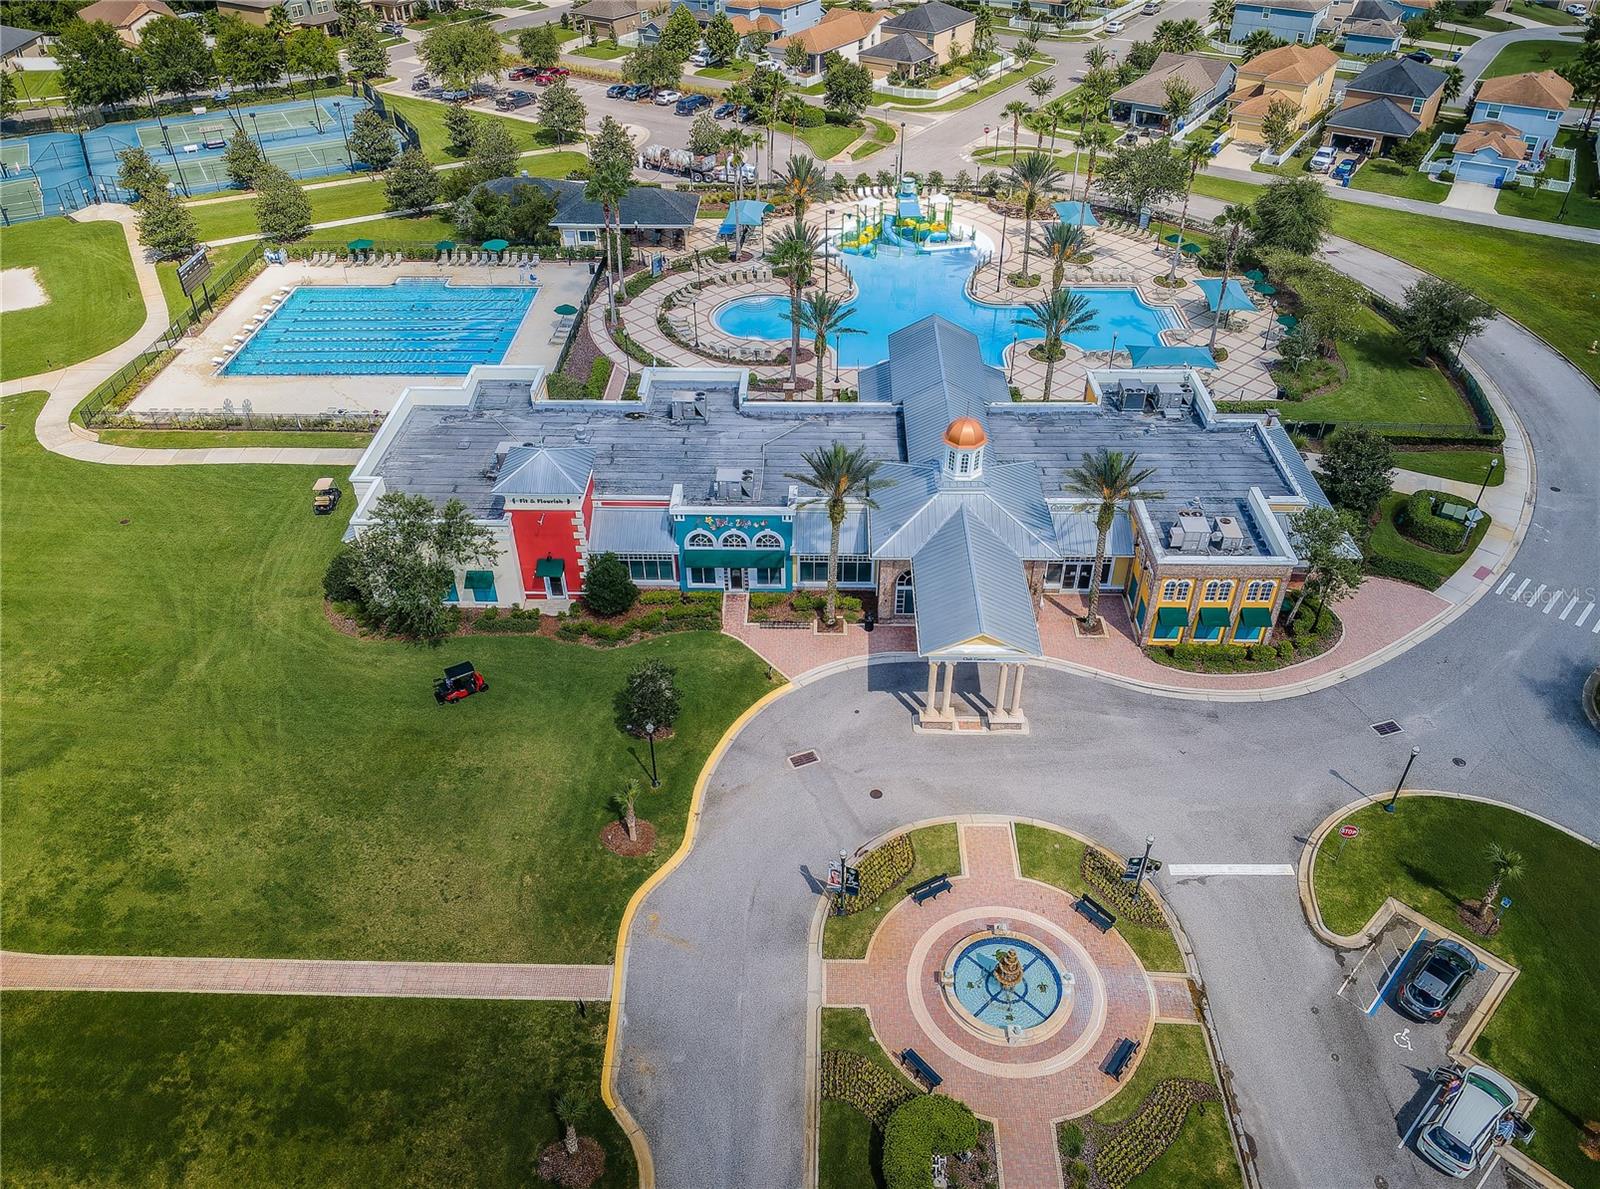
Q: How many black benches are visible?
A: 4